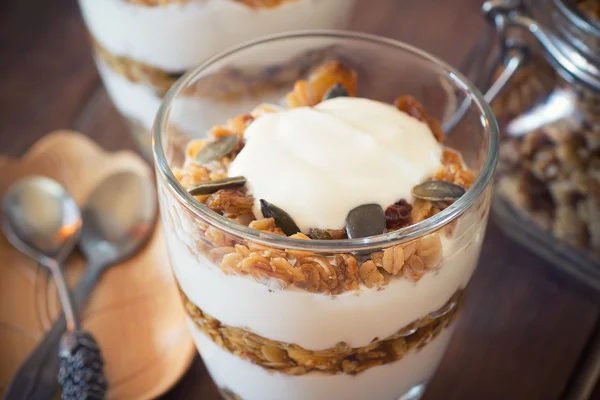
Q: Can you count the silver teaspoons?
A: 2